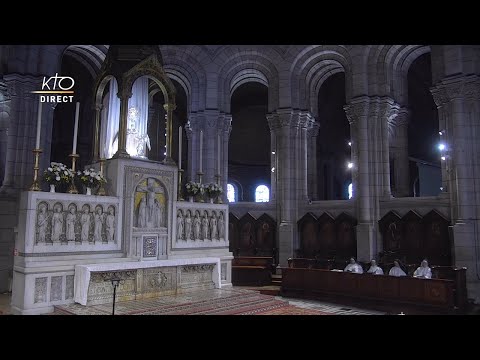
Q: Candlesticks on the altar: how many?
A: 6